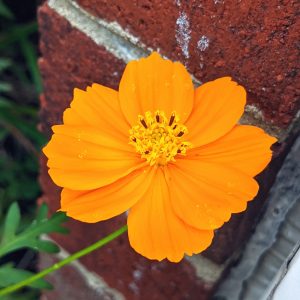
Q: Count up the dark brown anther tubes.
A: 8